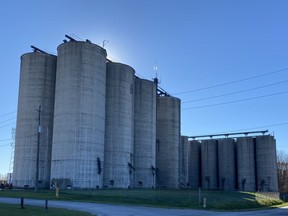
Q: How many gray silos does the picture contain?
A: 11